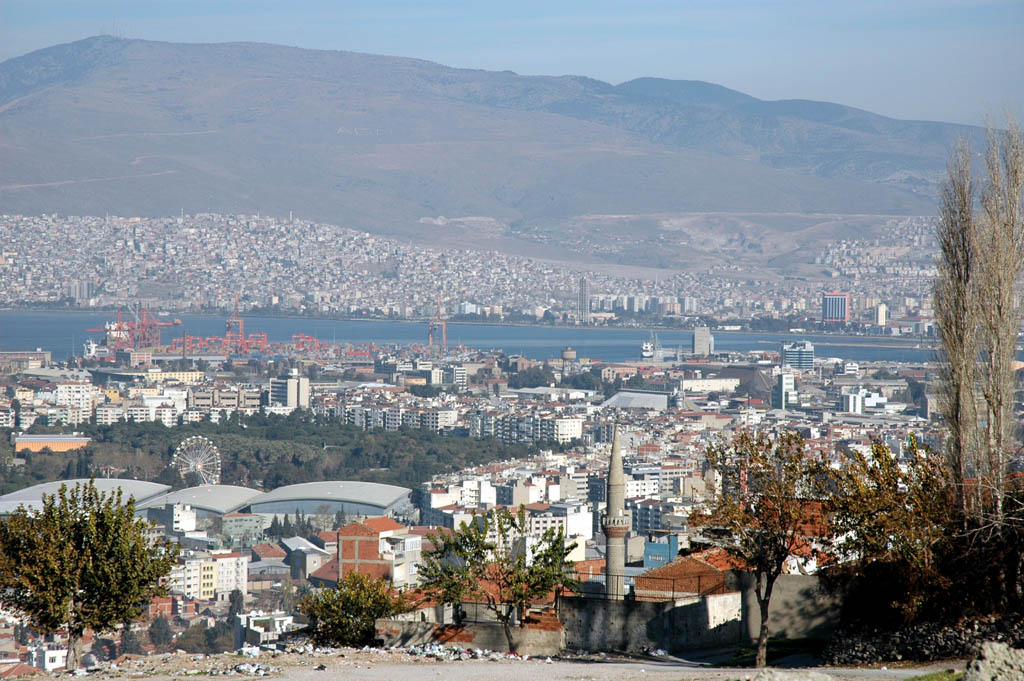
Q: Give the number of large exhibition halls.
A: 3